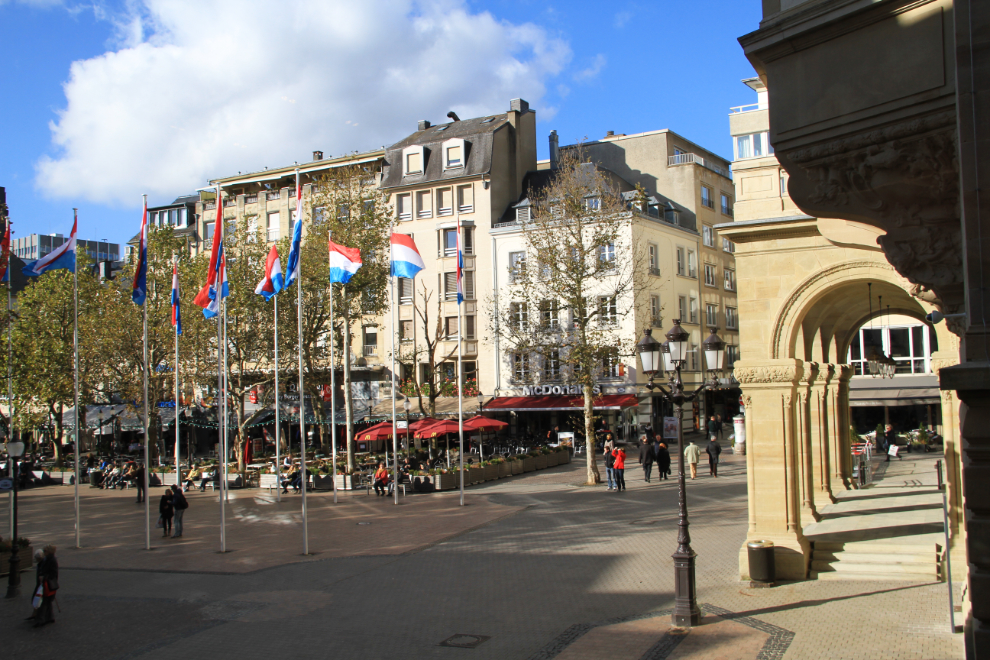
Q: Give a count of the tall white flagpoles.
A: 11